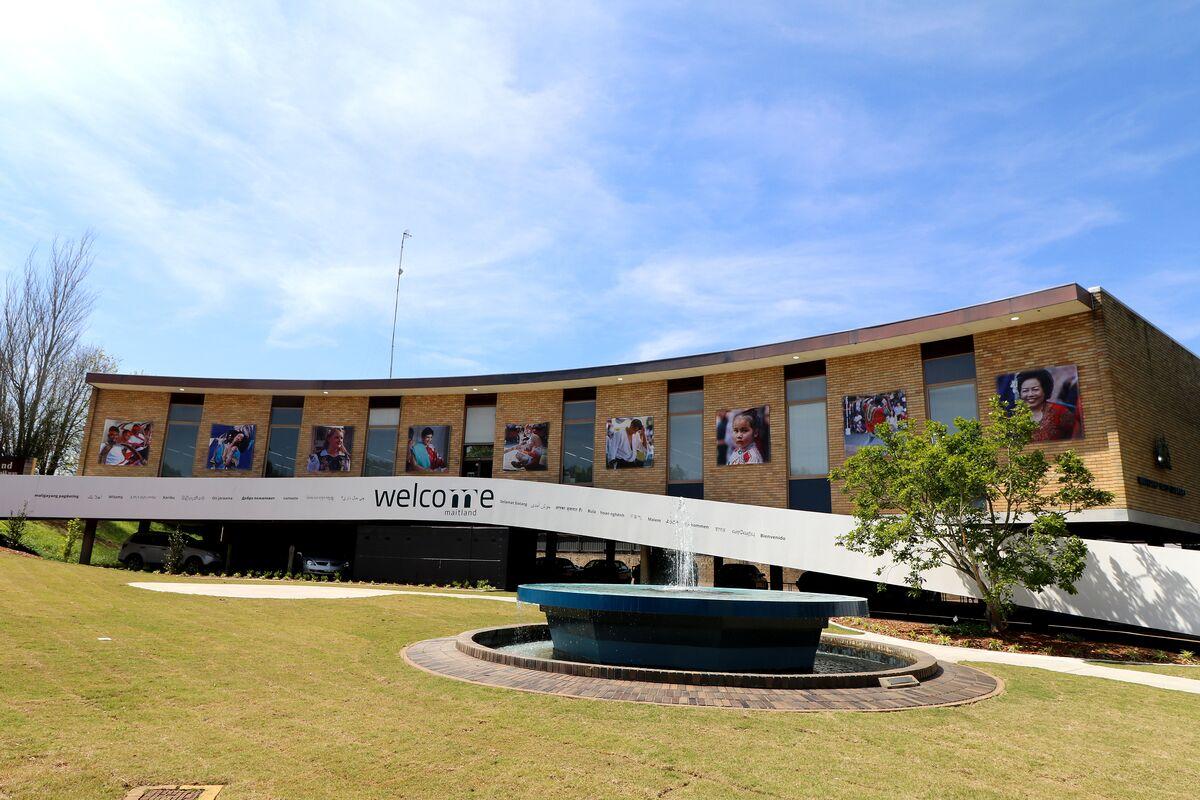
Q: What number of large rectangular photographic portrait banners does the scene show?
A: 9